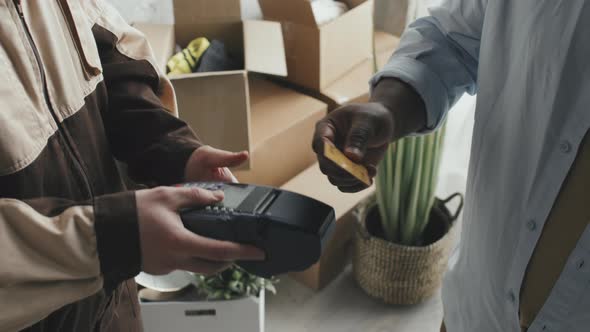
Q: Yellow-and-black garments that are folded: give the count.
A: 1